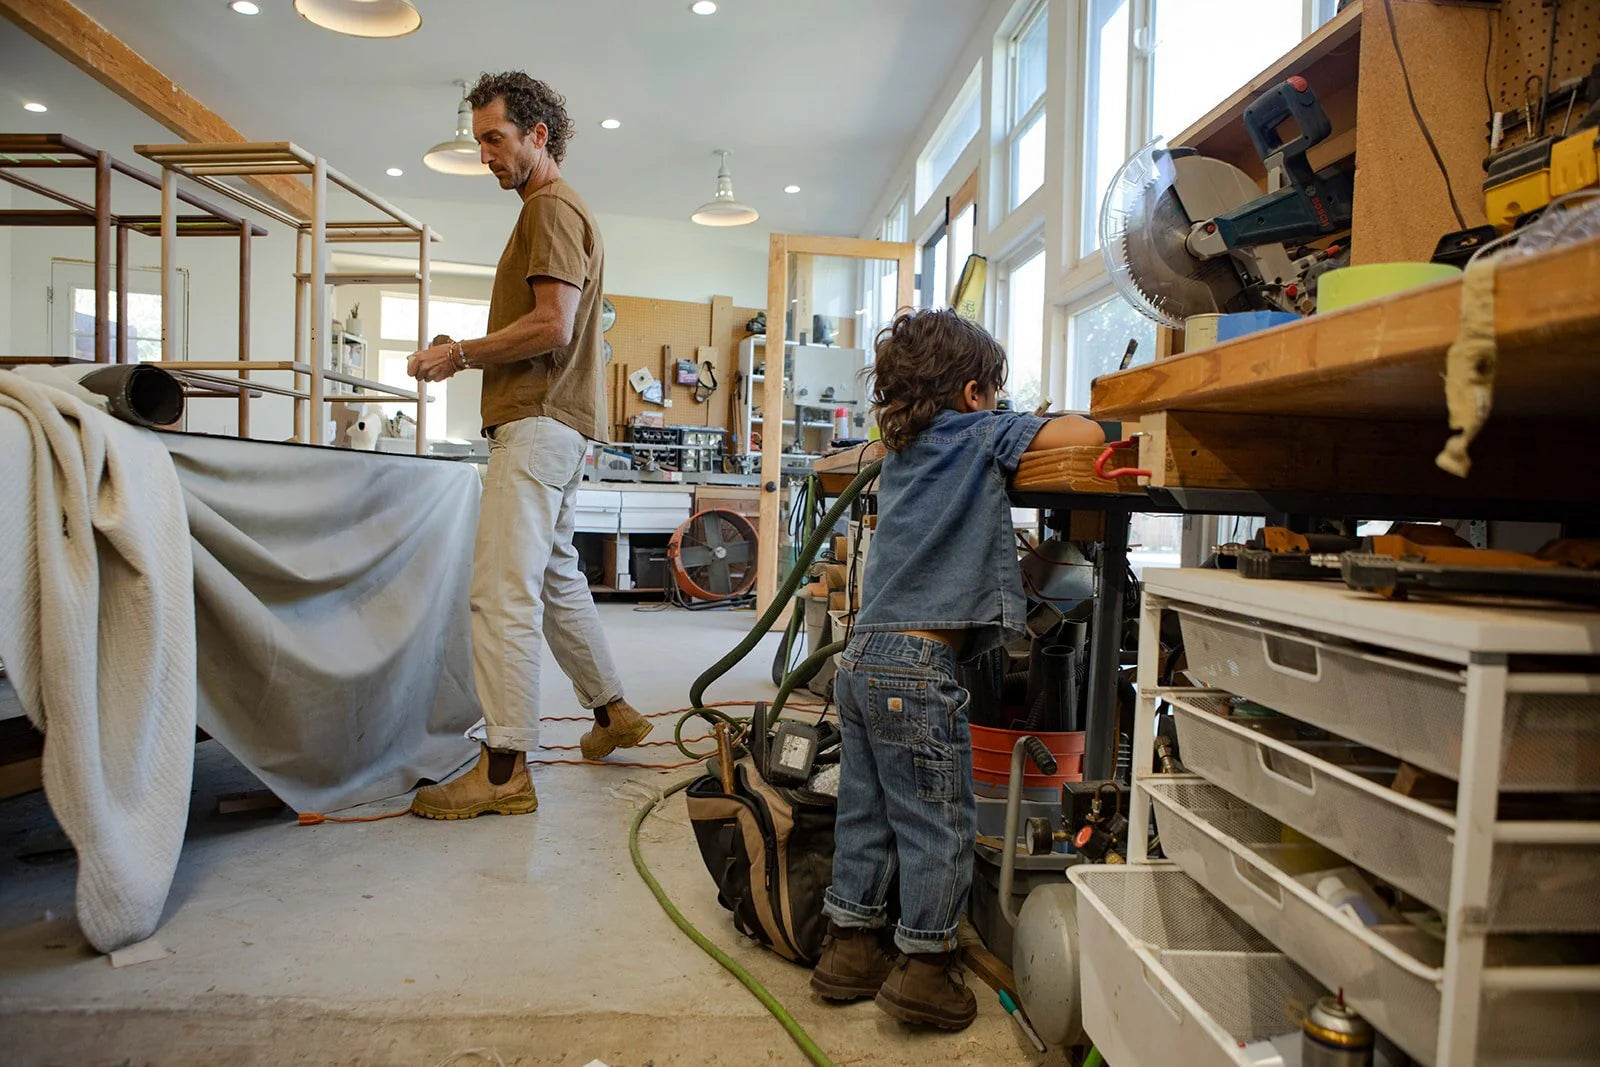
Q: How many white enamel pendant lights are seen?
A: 3